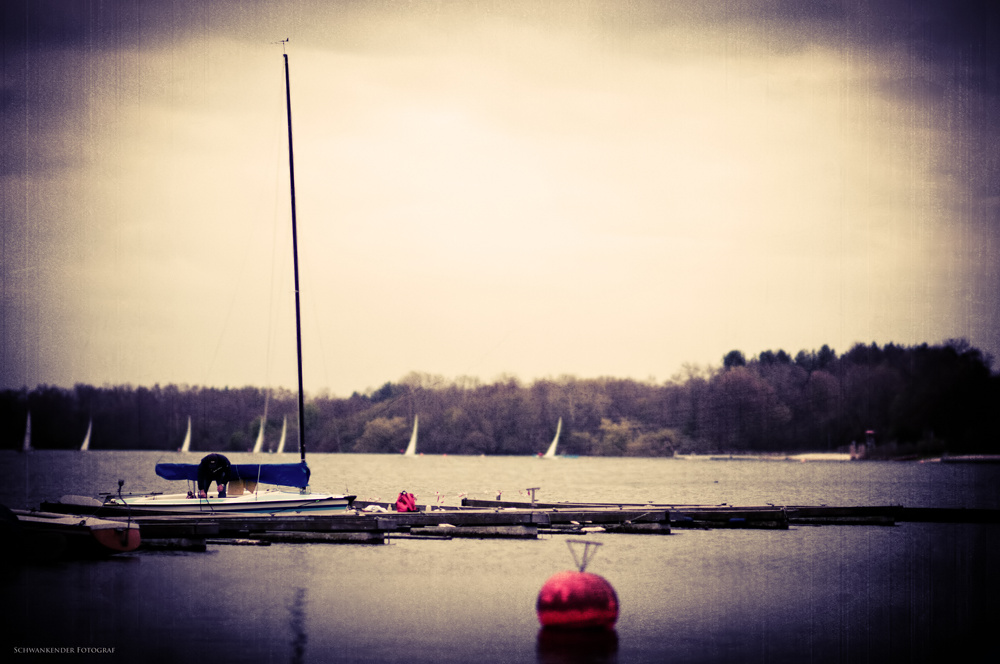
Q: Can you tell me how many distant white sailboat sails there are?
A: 7